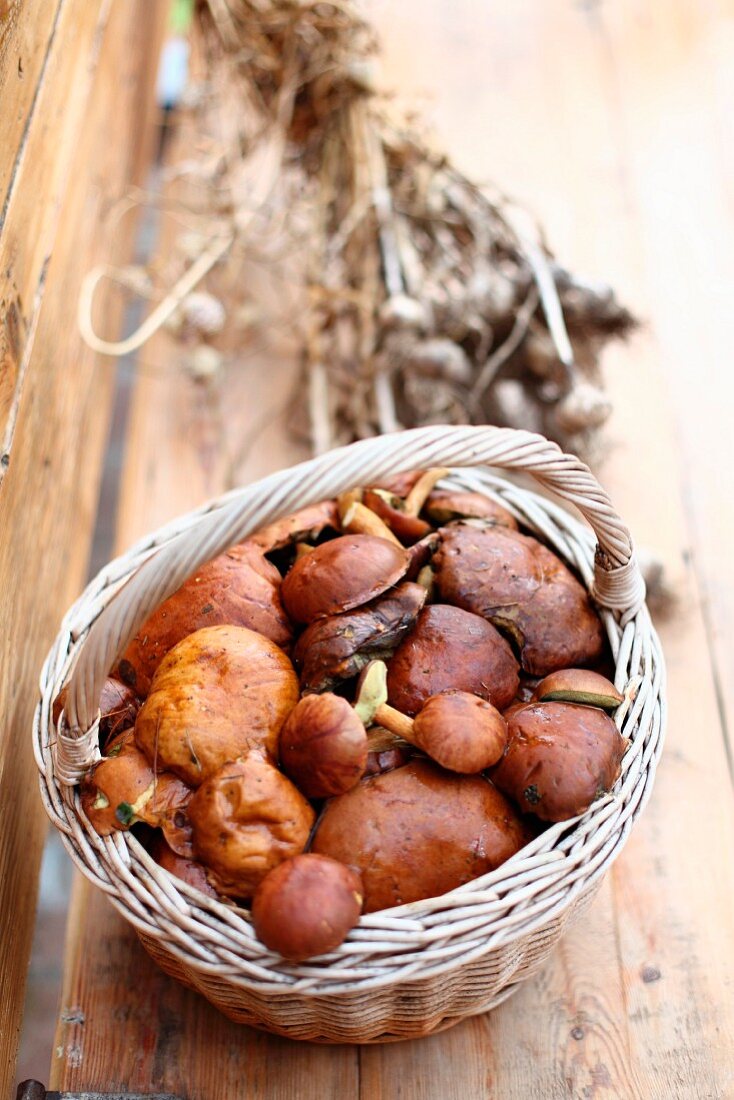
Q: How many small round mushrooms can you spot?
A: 3